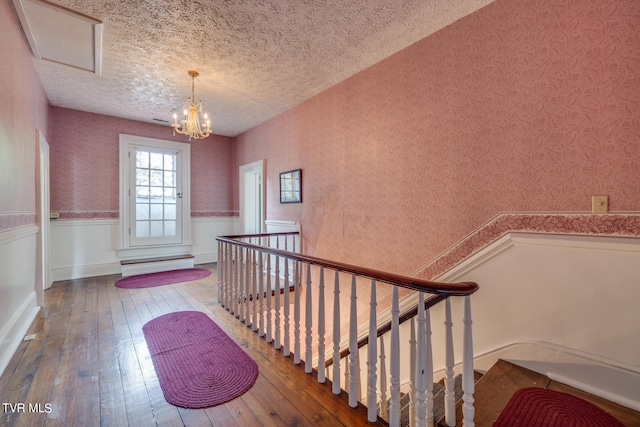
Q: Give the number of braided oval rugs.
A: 3